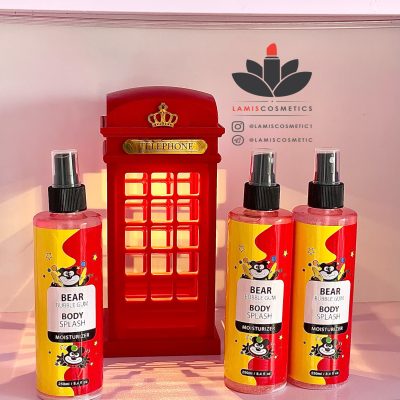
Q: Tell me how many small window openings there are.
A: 15